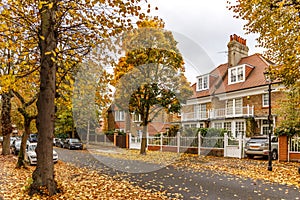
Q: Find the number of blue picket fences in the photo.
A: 0